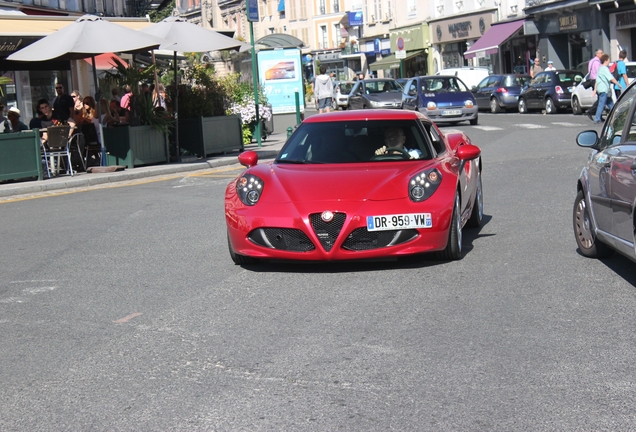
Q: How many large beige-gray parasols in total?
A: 2